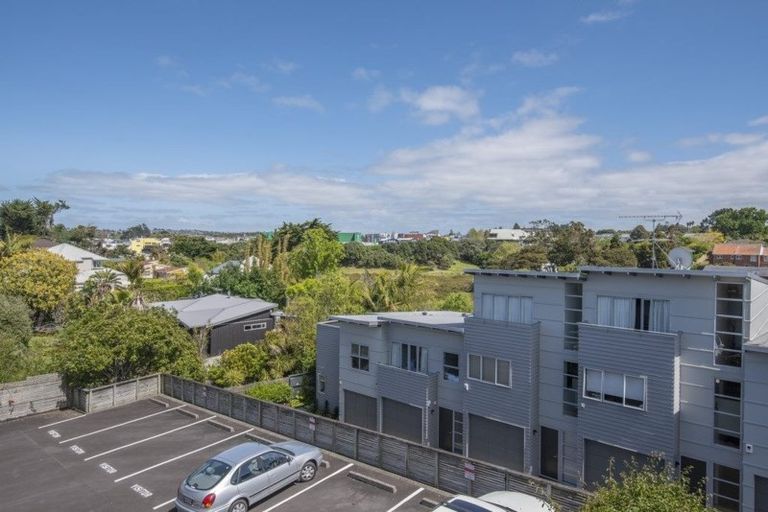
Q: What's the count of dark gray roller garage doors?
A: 4